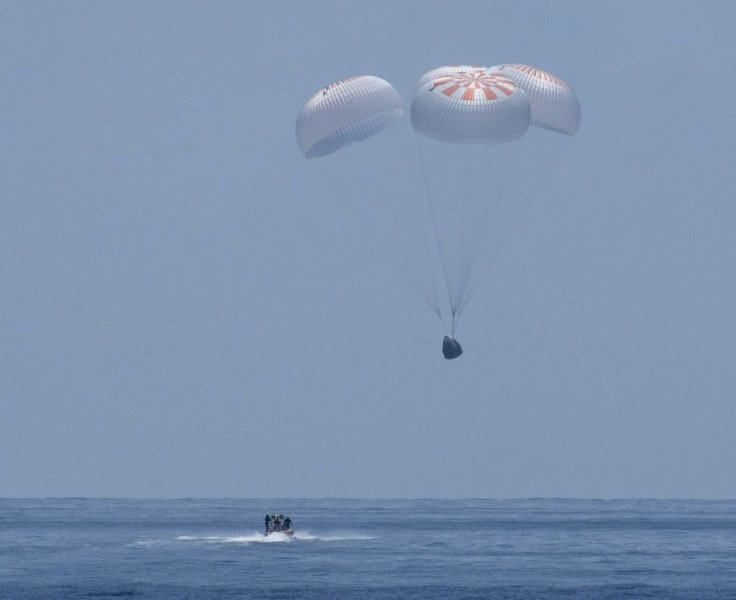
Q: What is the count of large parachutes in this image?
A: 4